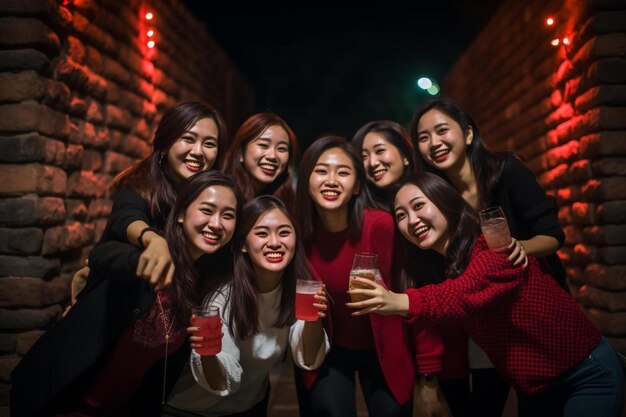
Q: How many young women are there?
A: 8